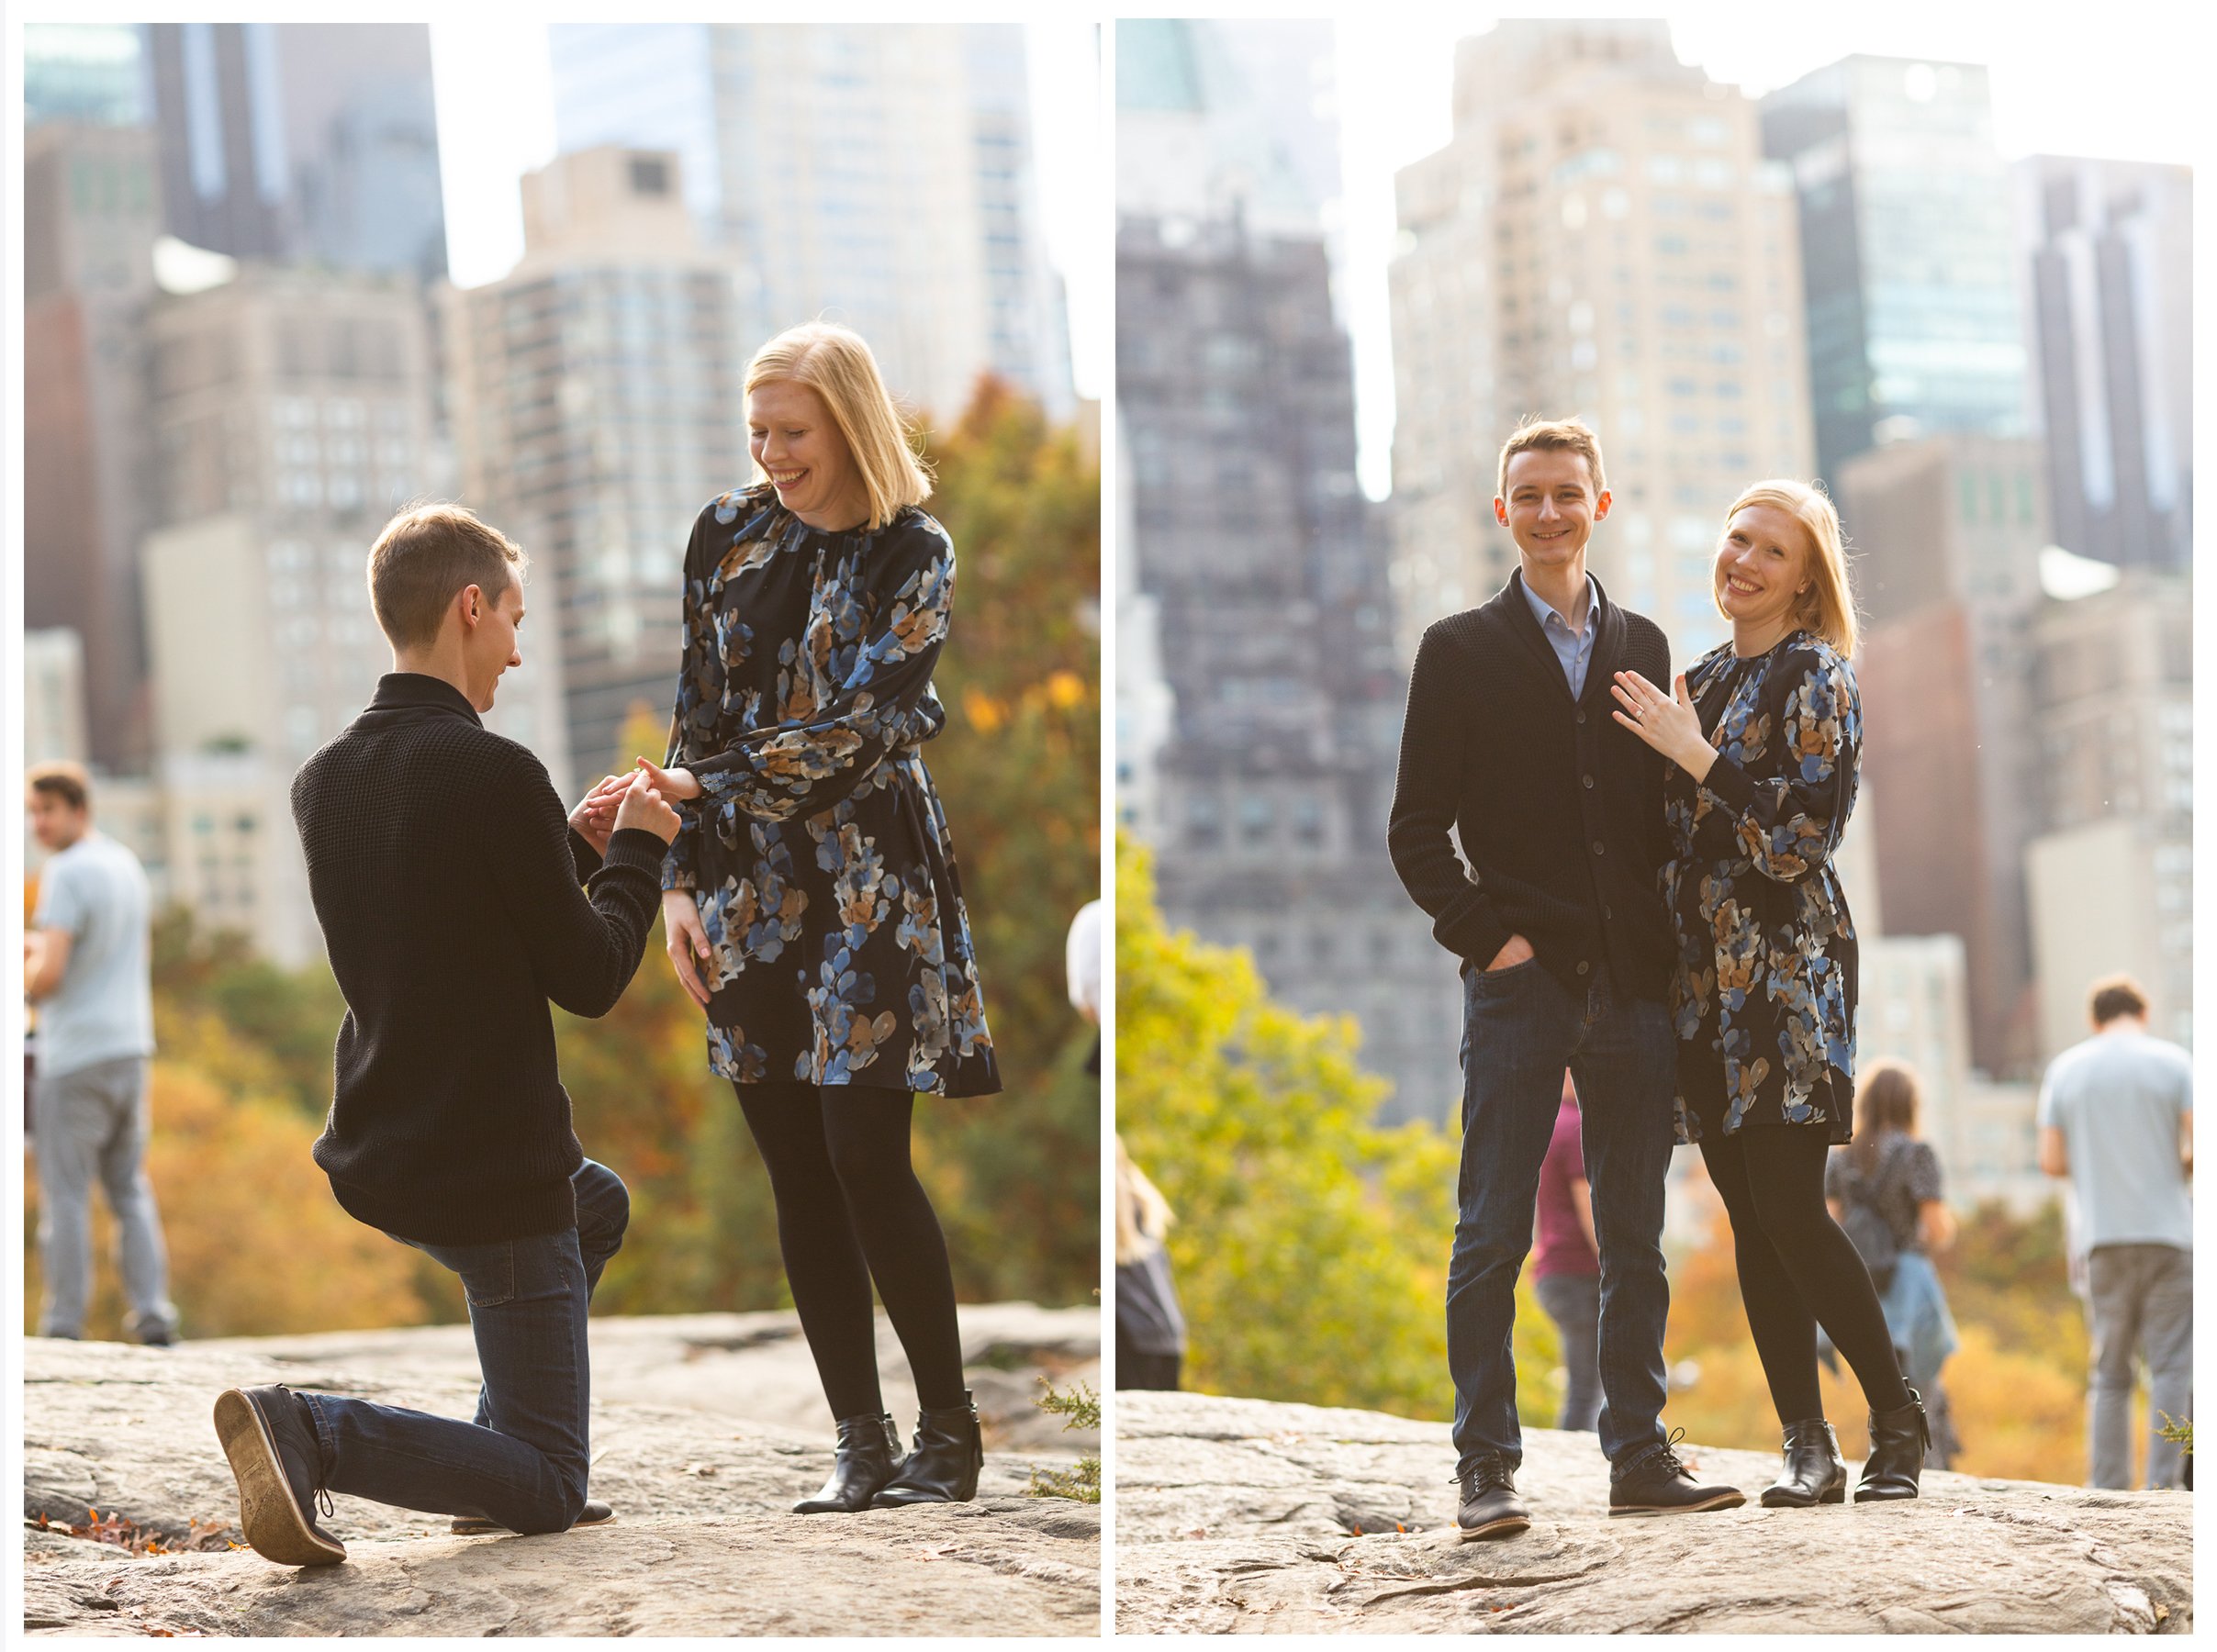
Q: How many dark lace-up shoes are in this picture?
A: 4